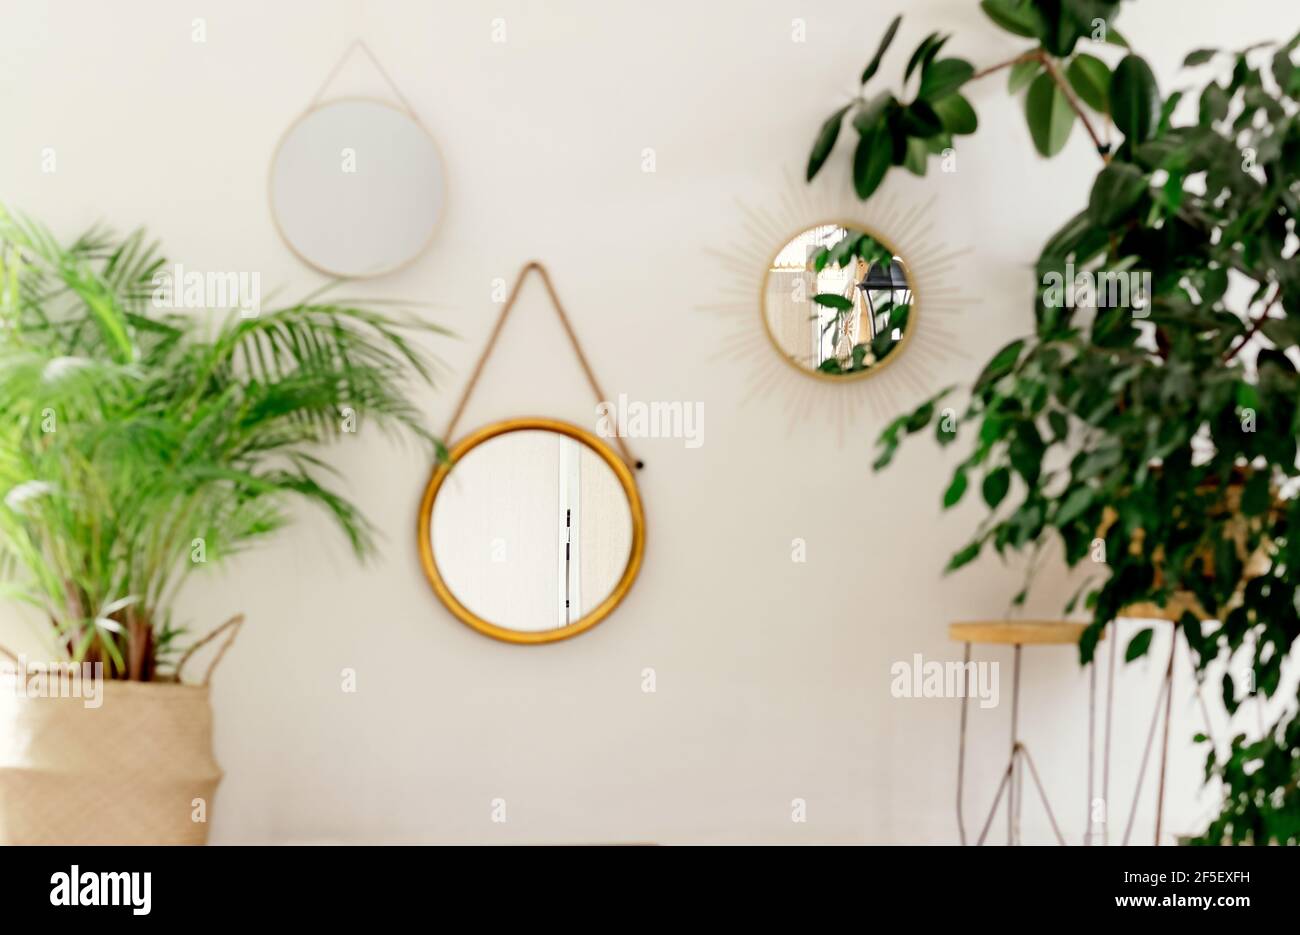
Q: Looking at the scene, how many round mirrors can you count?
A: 3